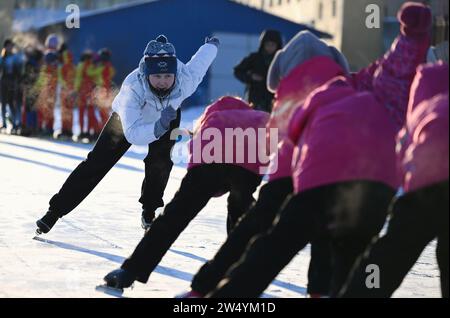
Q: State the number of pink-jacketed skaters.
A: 4